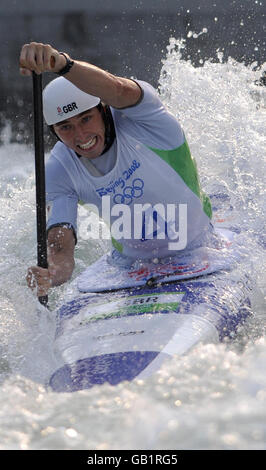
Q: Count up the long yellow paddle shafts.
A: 0